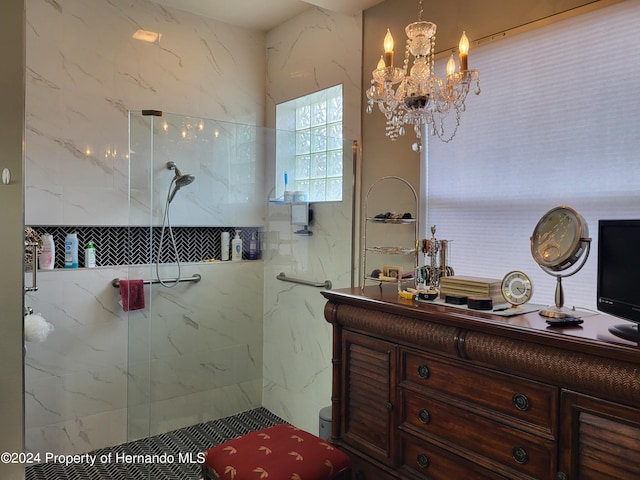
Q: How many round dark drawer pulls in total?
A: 5